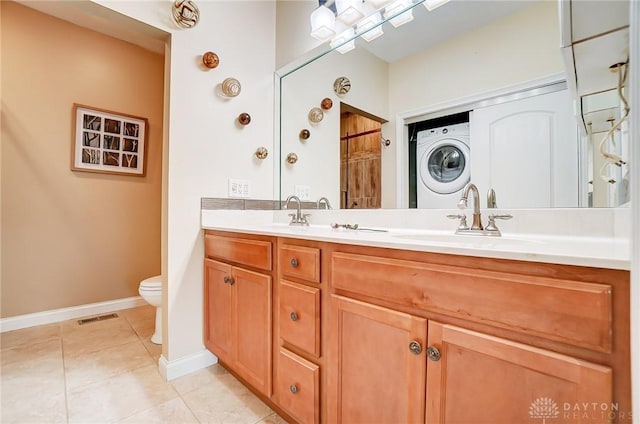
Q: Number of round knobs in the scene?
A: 7